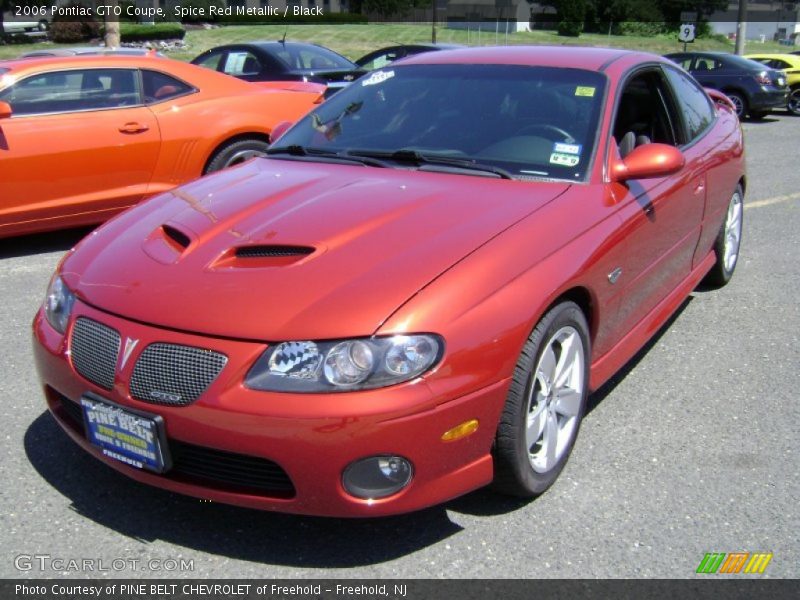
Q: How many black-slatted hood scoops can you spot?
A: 2